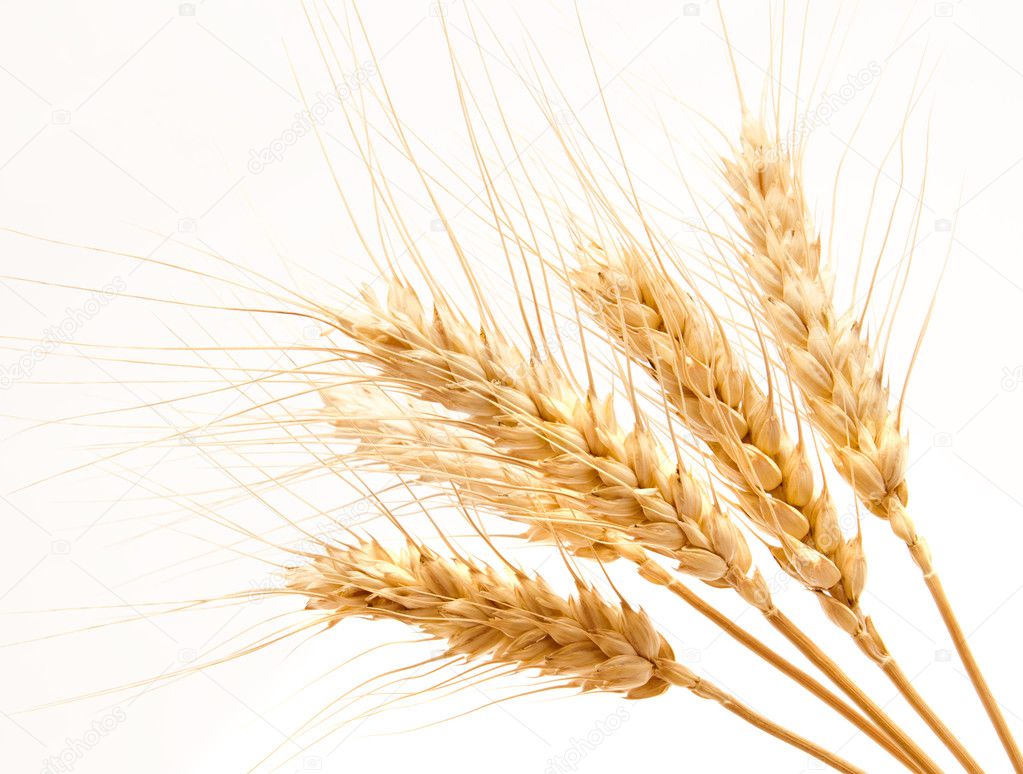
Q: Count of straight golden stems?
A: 5